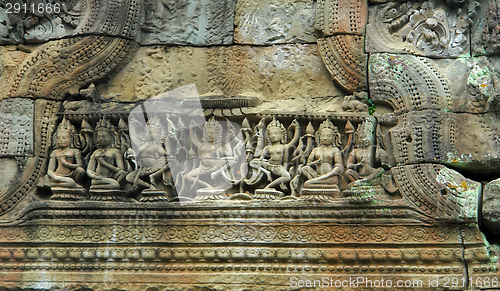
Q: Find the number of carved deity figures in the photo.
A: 7